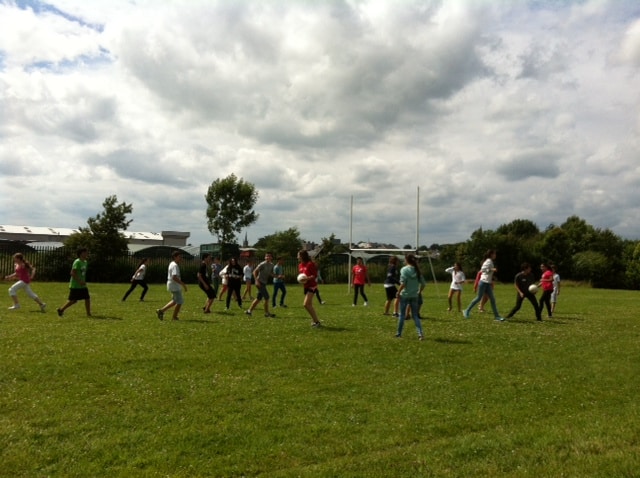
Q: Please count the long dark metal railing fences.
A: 1